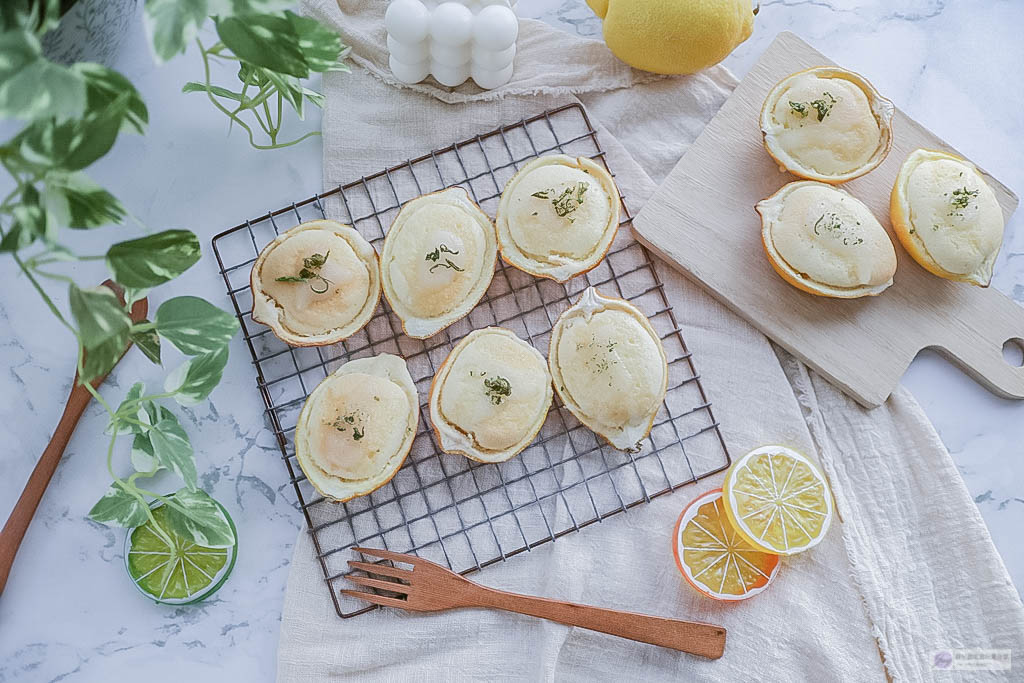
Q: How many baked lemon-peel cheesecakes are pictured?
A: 9